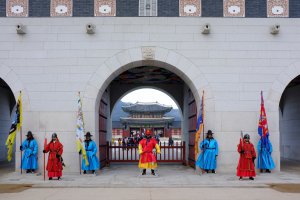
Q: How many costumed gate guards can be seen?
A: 7